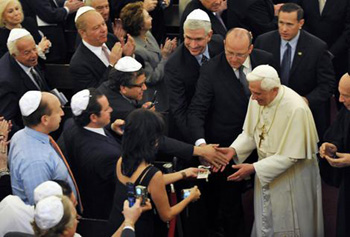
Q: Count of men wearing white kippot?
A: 8